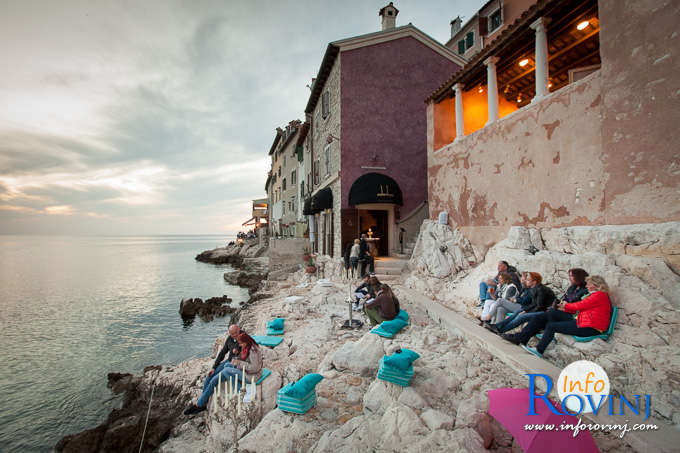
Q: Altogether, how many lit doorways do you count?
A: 1